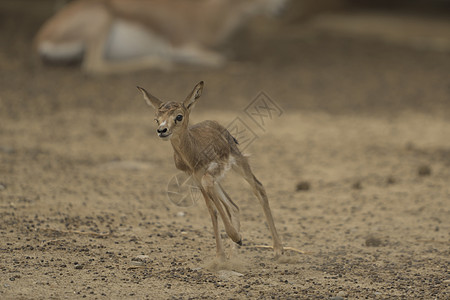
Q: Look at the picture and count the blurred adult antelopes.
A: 1